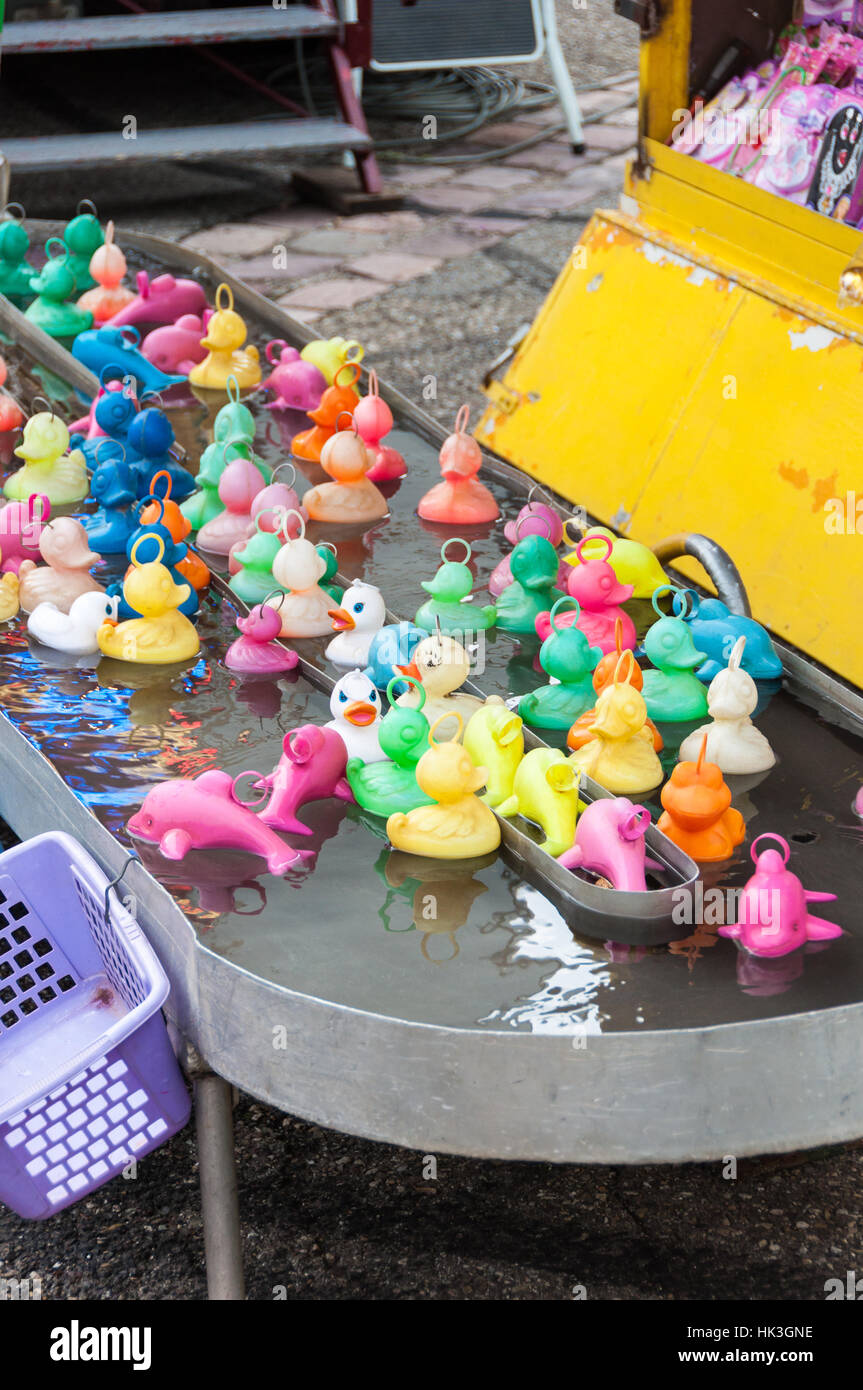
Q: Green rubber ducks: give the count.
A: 12